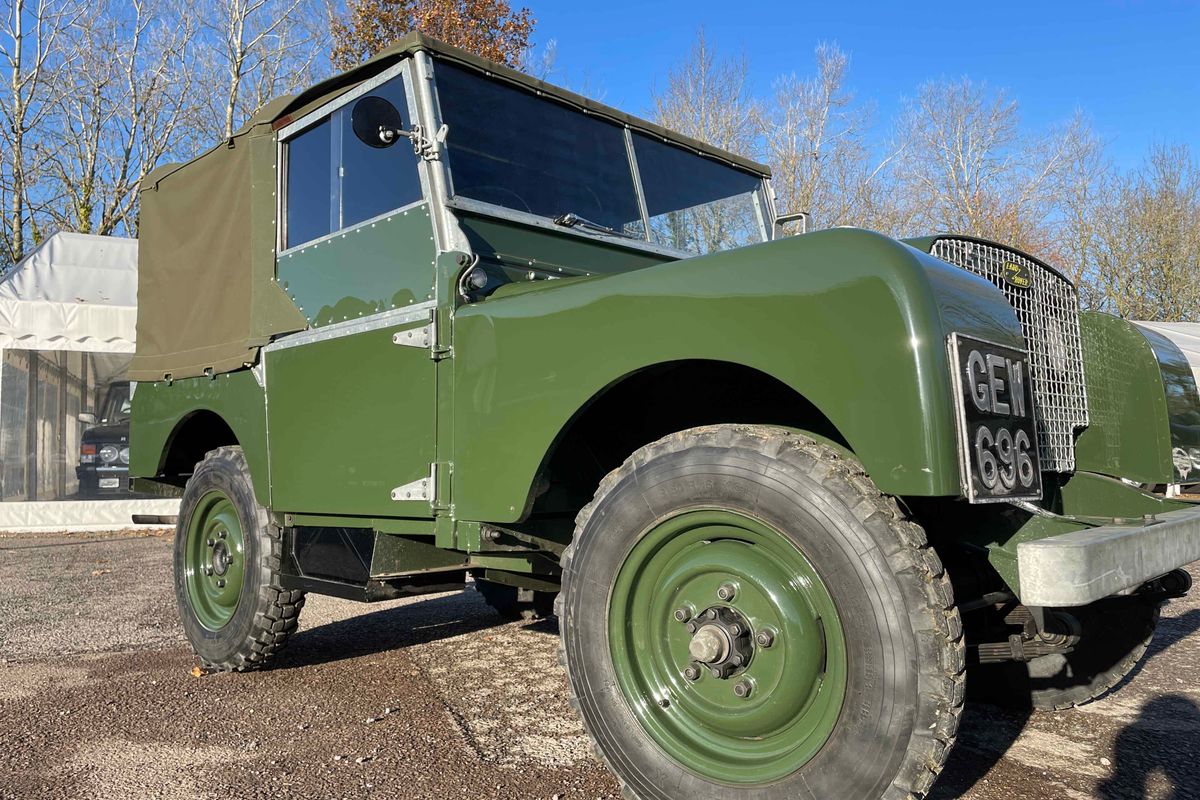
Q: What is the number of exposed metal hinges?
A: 2